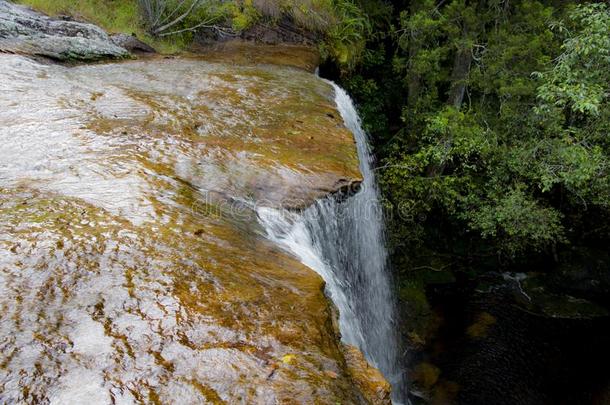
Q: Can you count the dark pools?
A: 1